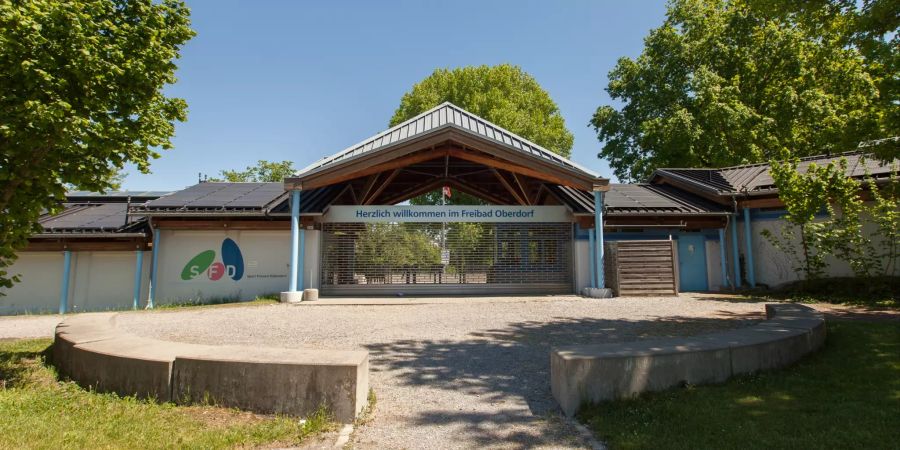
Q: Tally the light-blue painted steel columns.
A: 10